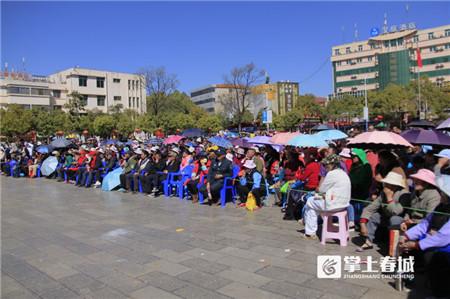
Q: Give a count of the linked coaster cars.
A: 0